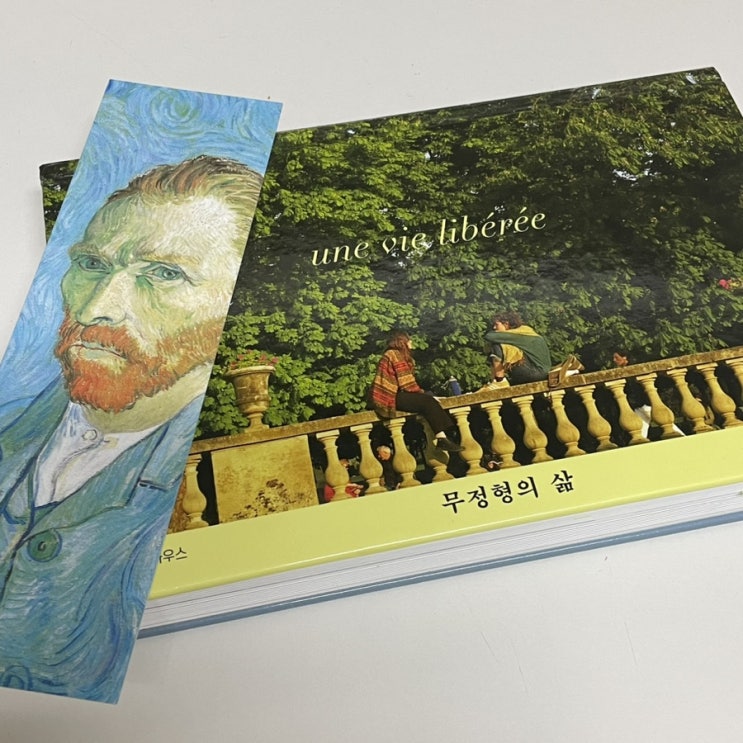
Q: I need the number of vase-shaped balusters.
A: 15